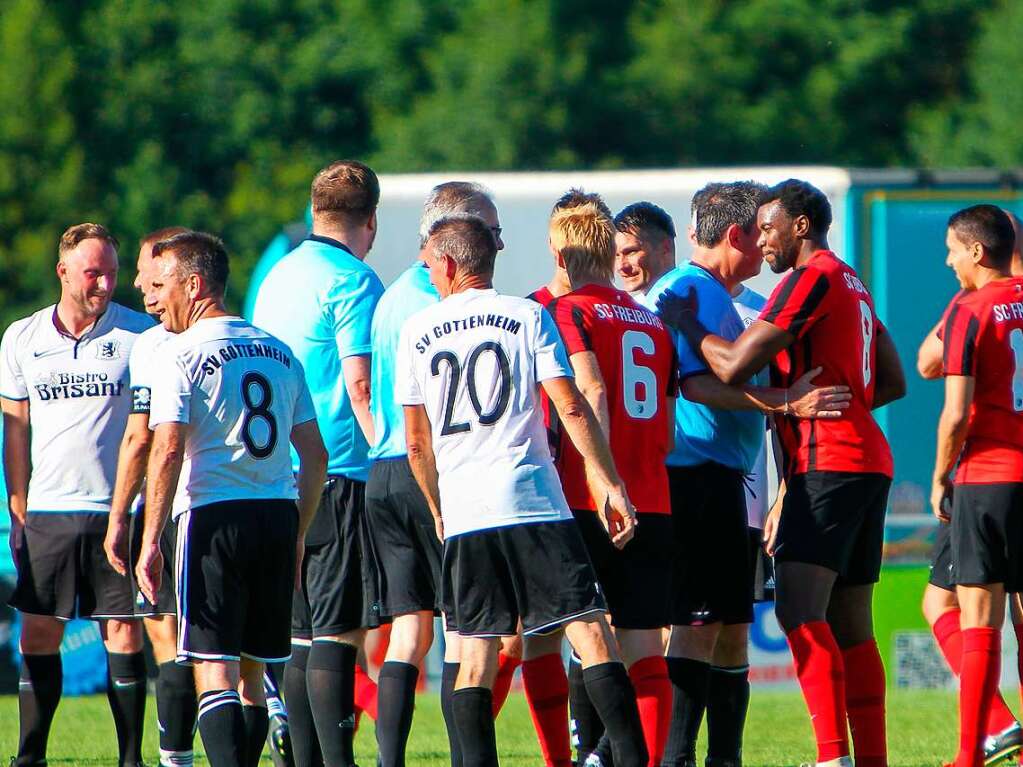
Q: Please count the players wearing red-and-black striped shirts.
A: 5